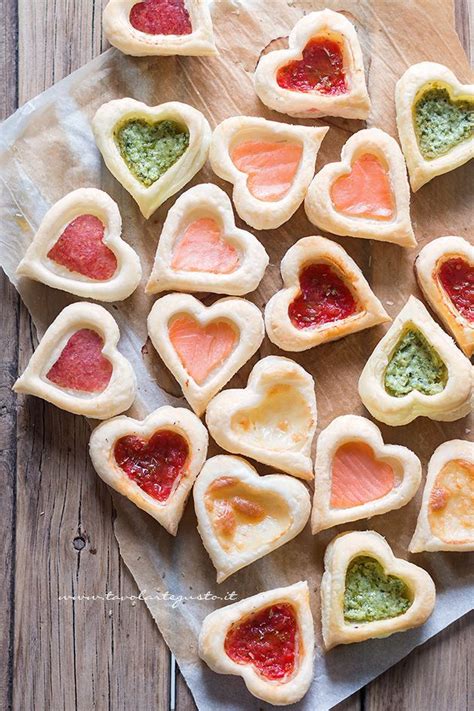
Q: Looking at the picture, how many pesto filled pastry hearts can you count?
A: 4